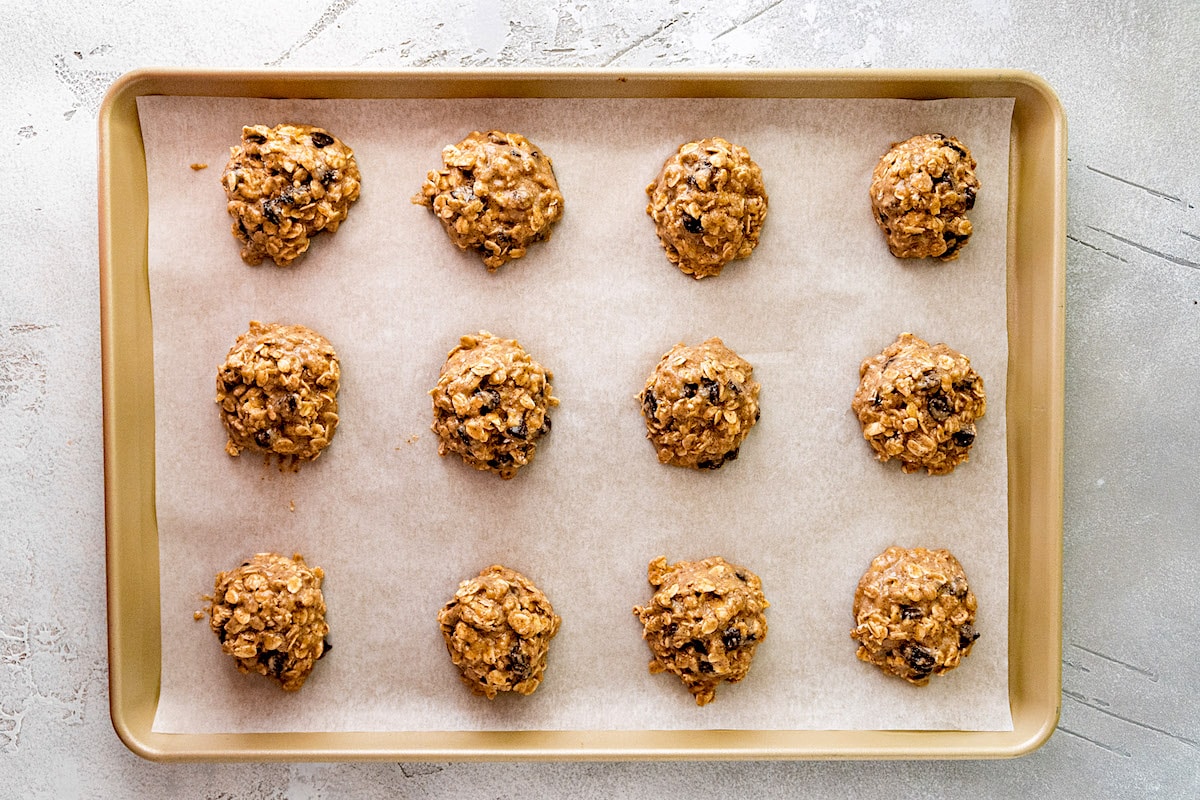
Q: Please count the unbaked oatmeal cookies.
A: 12